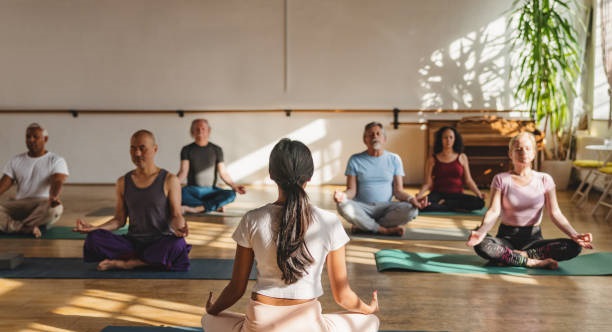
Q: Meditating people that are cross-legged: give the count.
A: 7